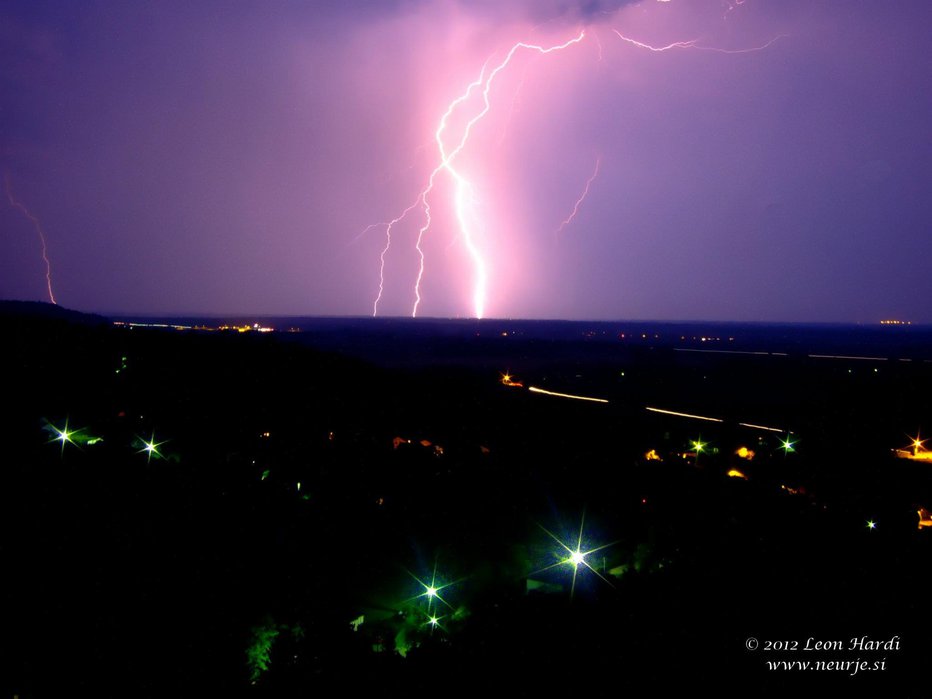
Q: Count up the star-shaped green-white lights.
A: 8